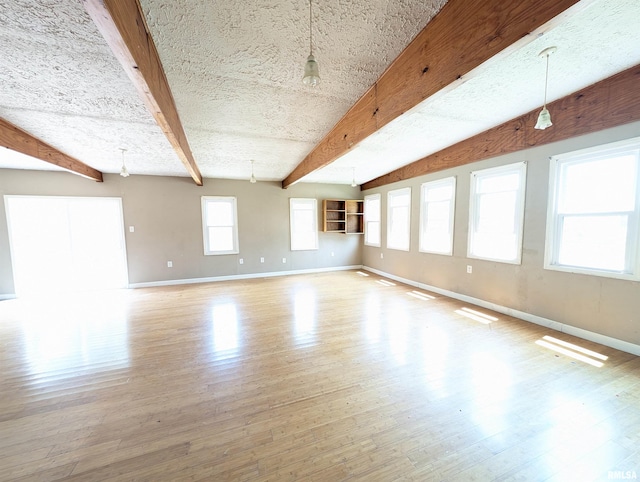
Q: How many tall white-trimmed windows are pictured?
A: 7